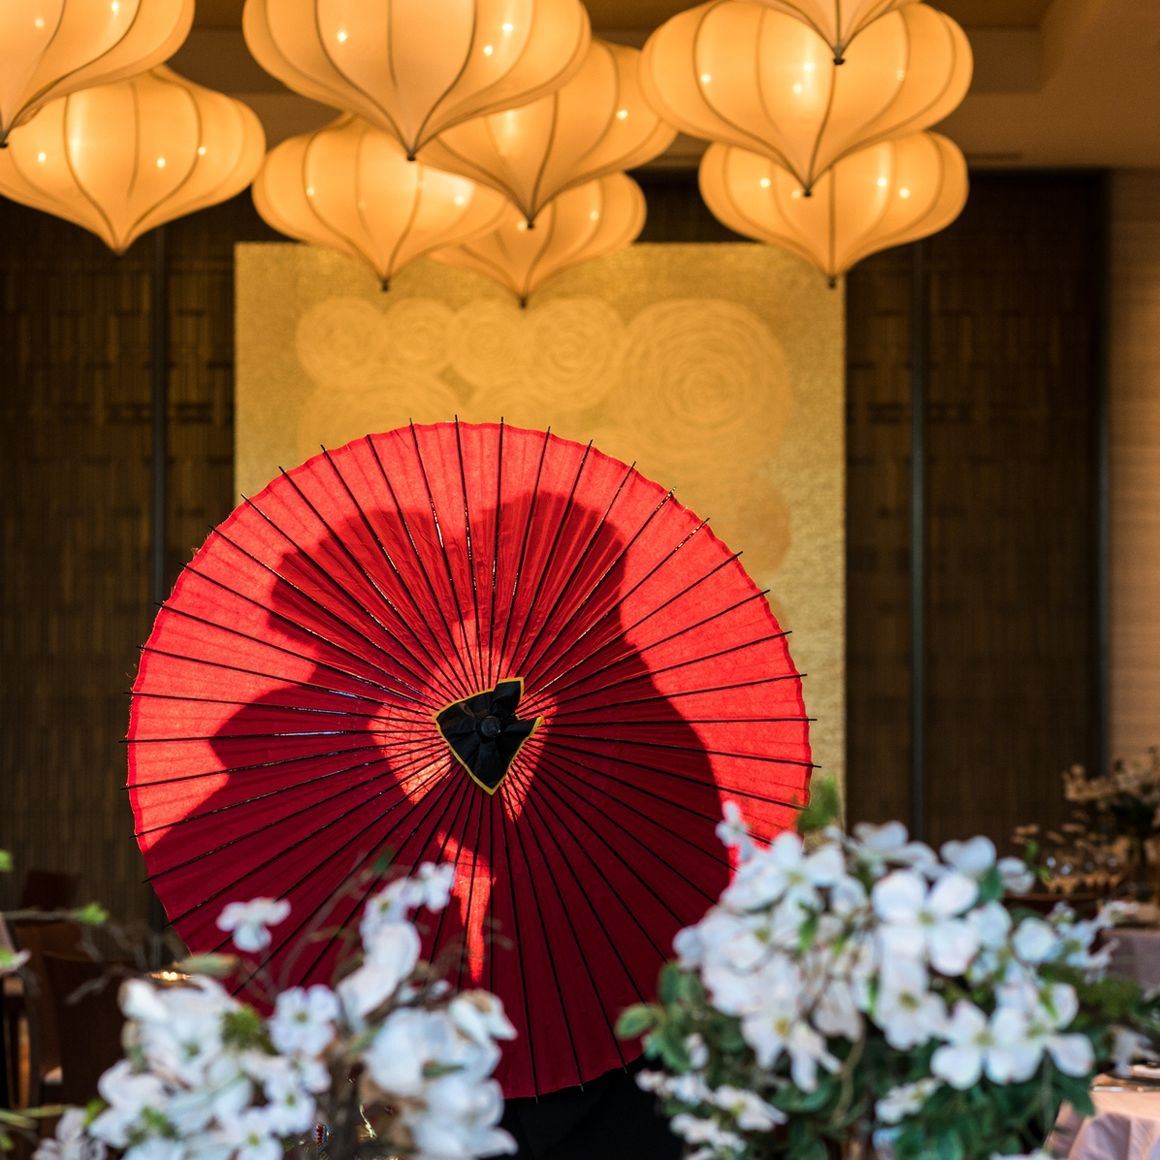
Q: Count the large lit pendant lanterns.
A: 9